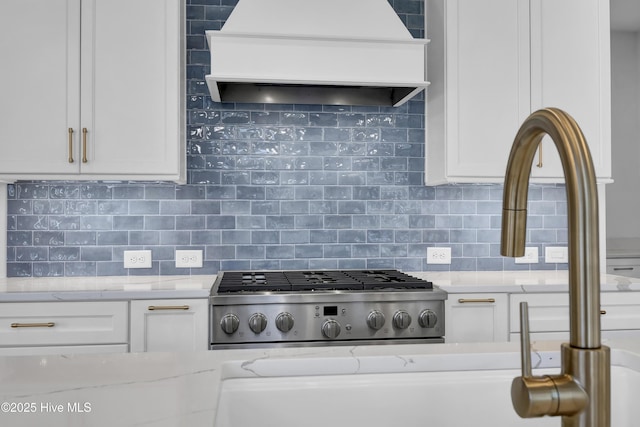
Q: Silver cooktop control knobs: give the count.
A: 7